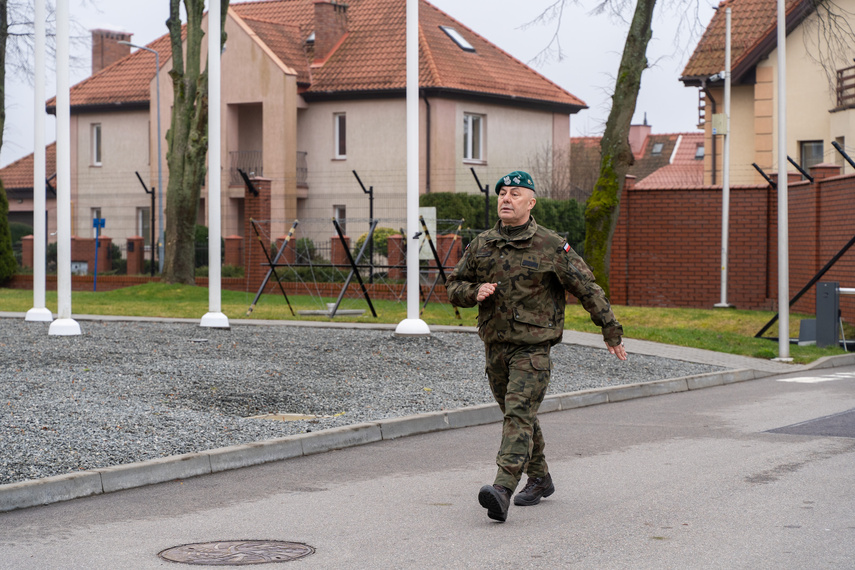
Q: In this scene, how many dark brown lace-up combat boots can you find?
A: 2